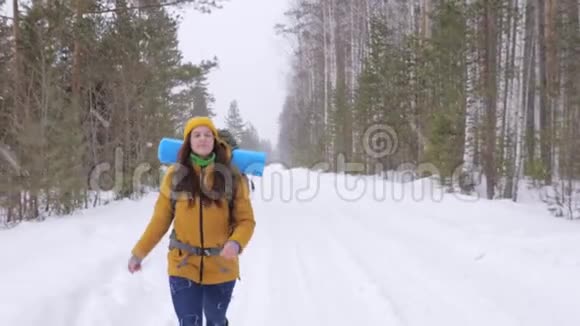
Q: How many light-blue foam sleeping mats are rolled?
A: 1